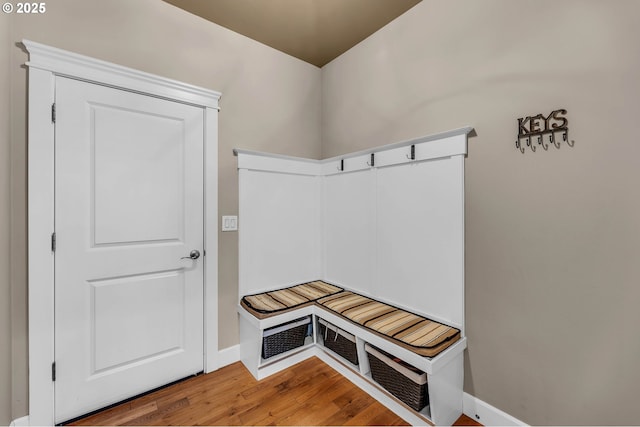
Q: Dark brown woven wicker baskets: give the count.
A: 3